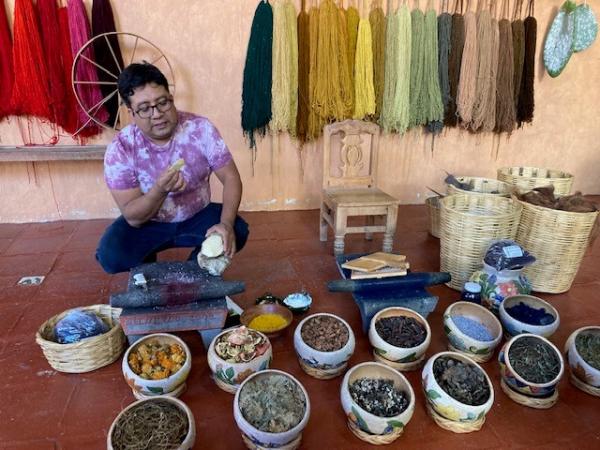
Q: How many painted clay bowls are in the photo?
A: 12